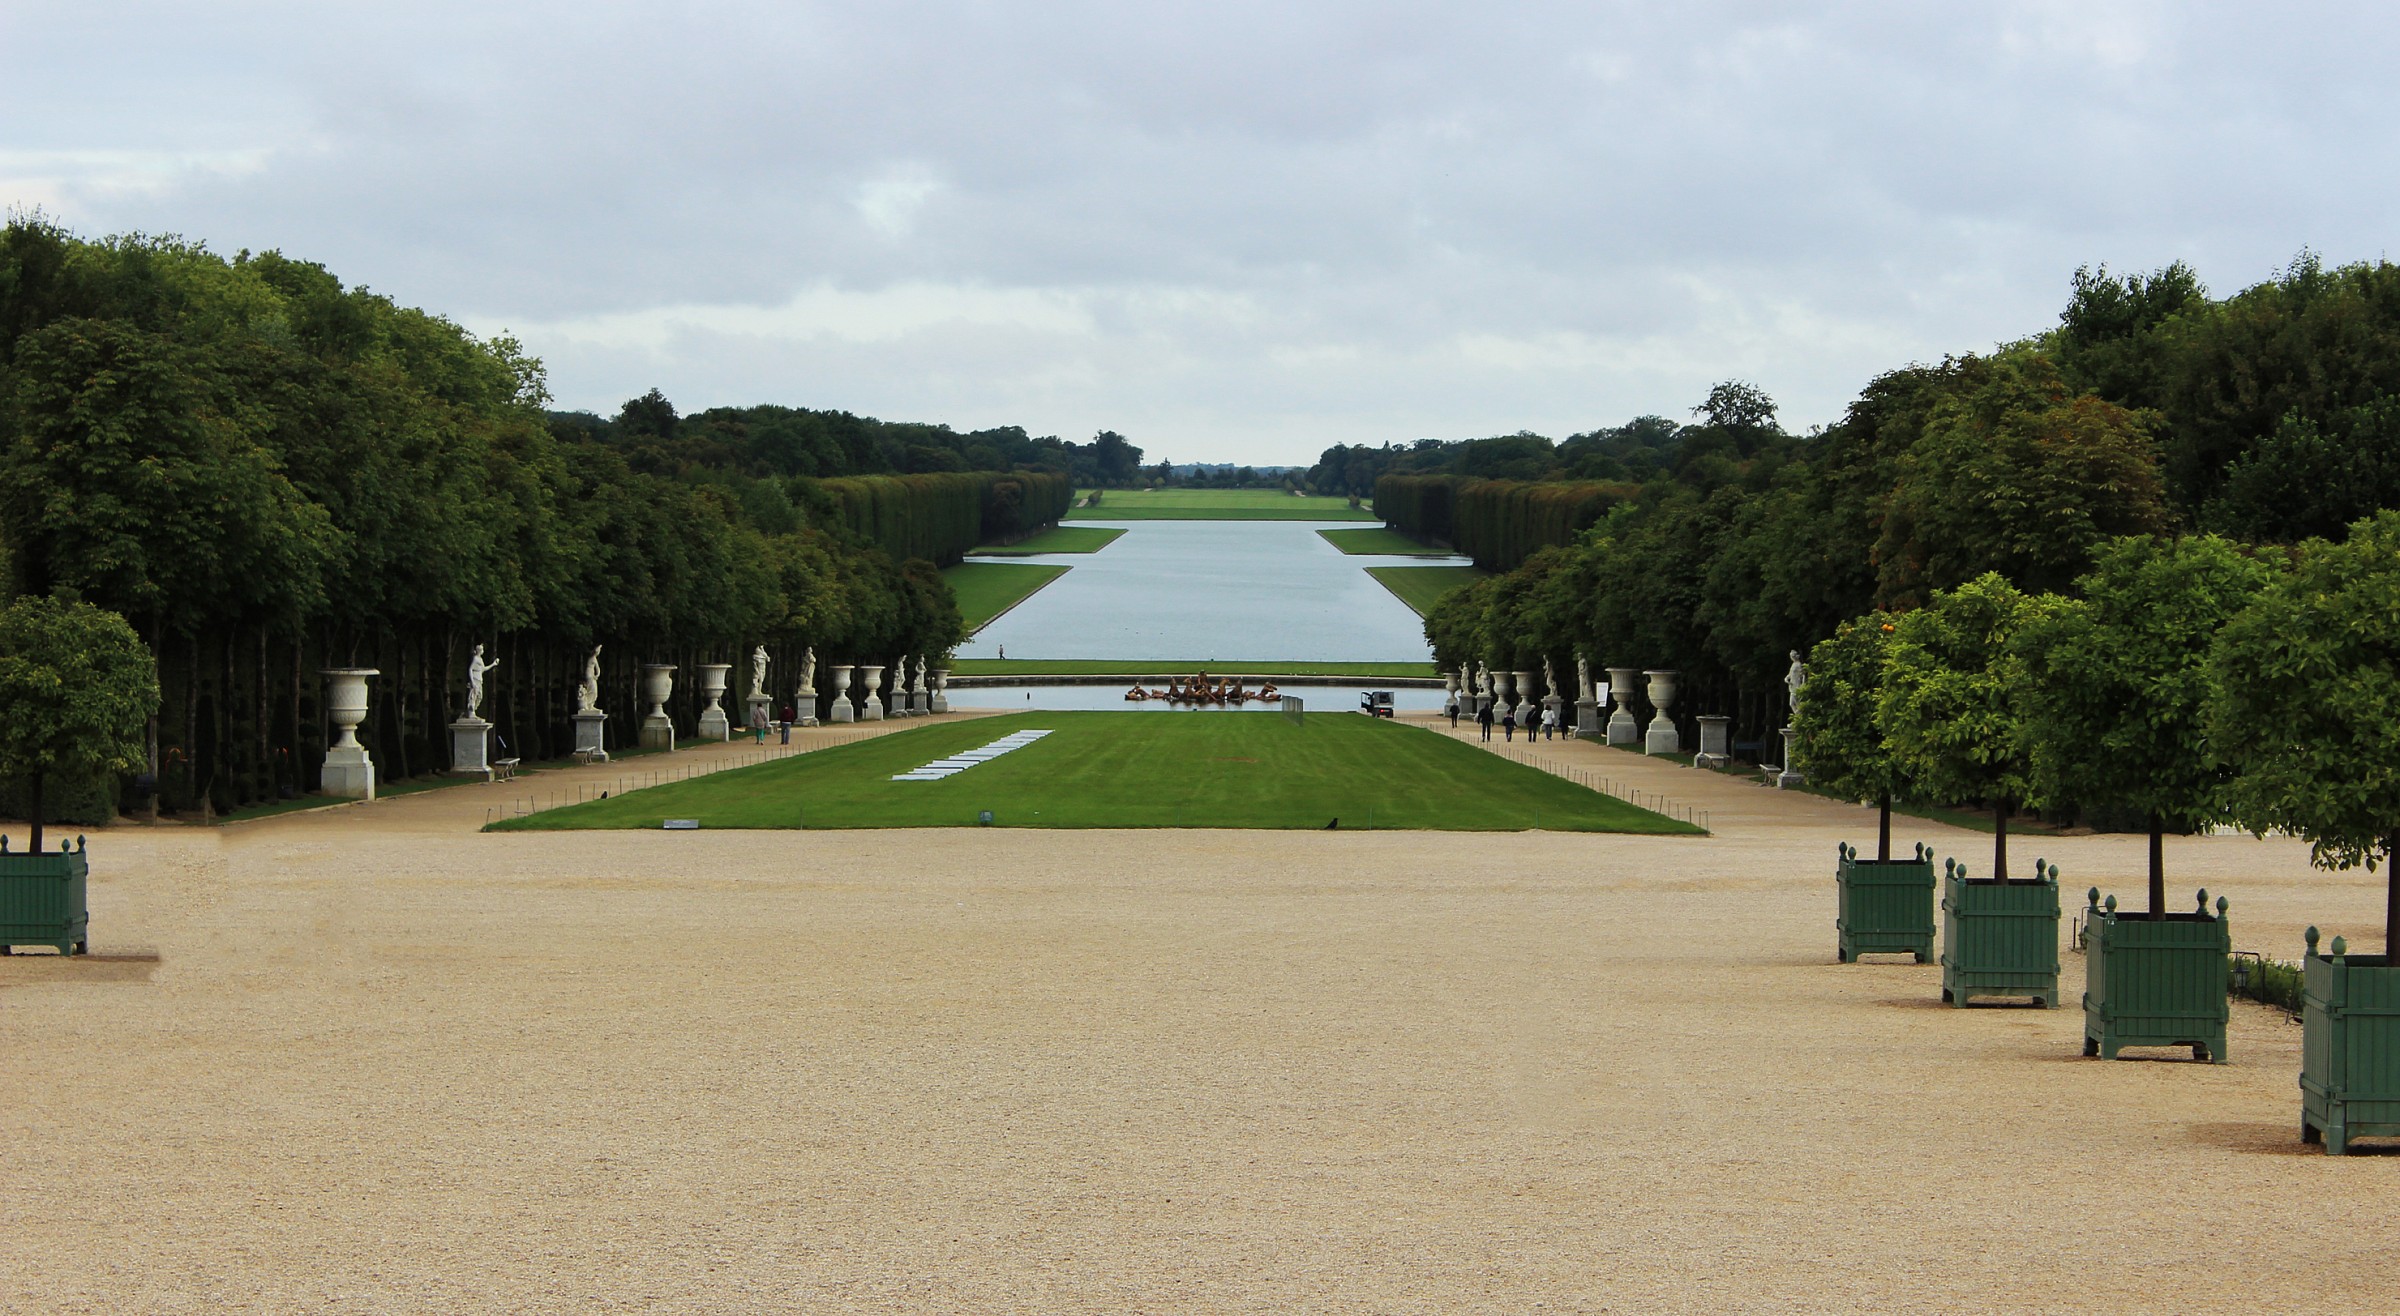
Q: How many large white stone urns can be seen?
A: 11